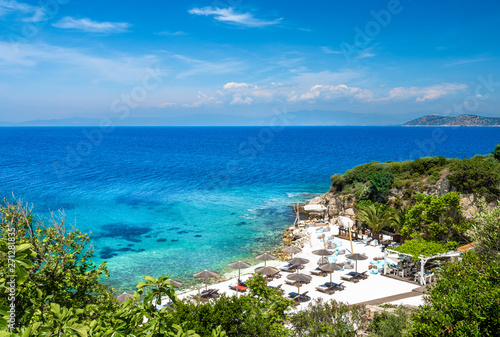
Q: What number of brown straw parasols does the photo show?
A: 12